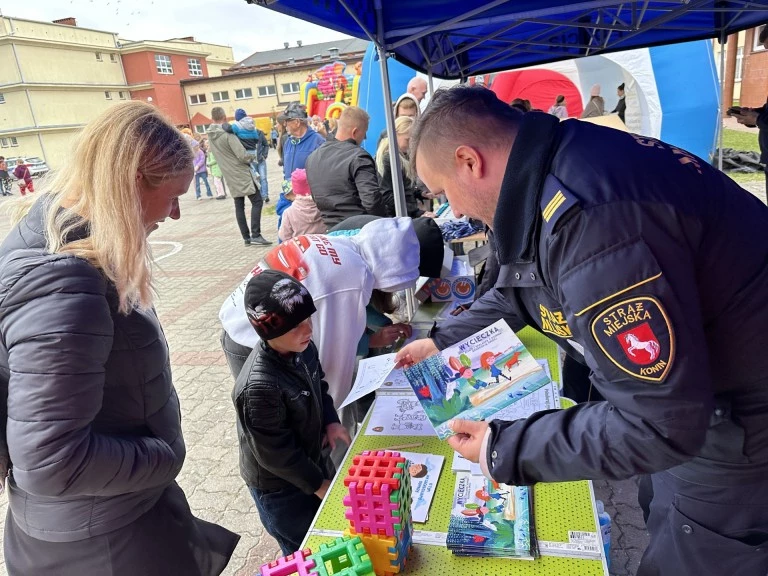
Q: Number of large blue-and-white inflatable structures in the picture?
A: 1